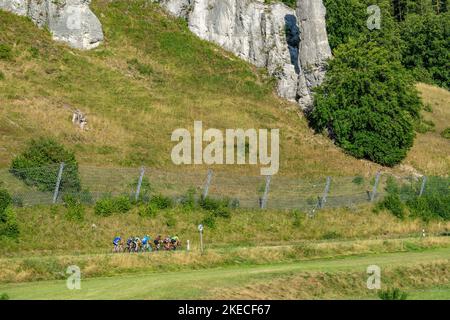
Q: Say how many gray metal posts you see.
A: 7